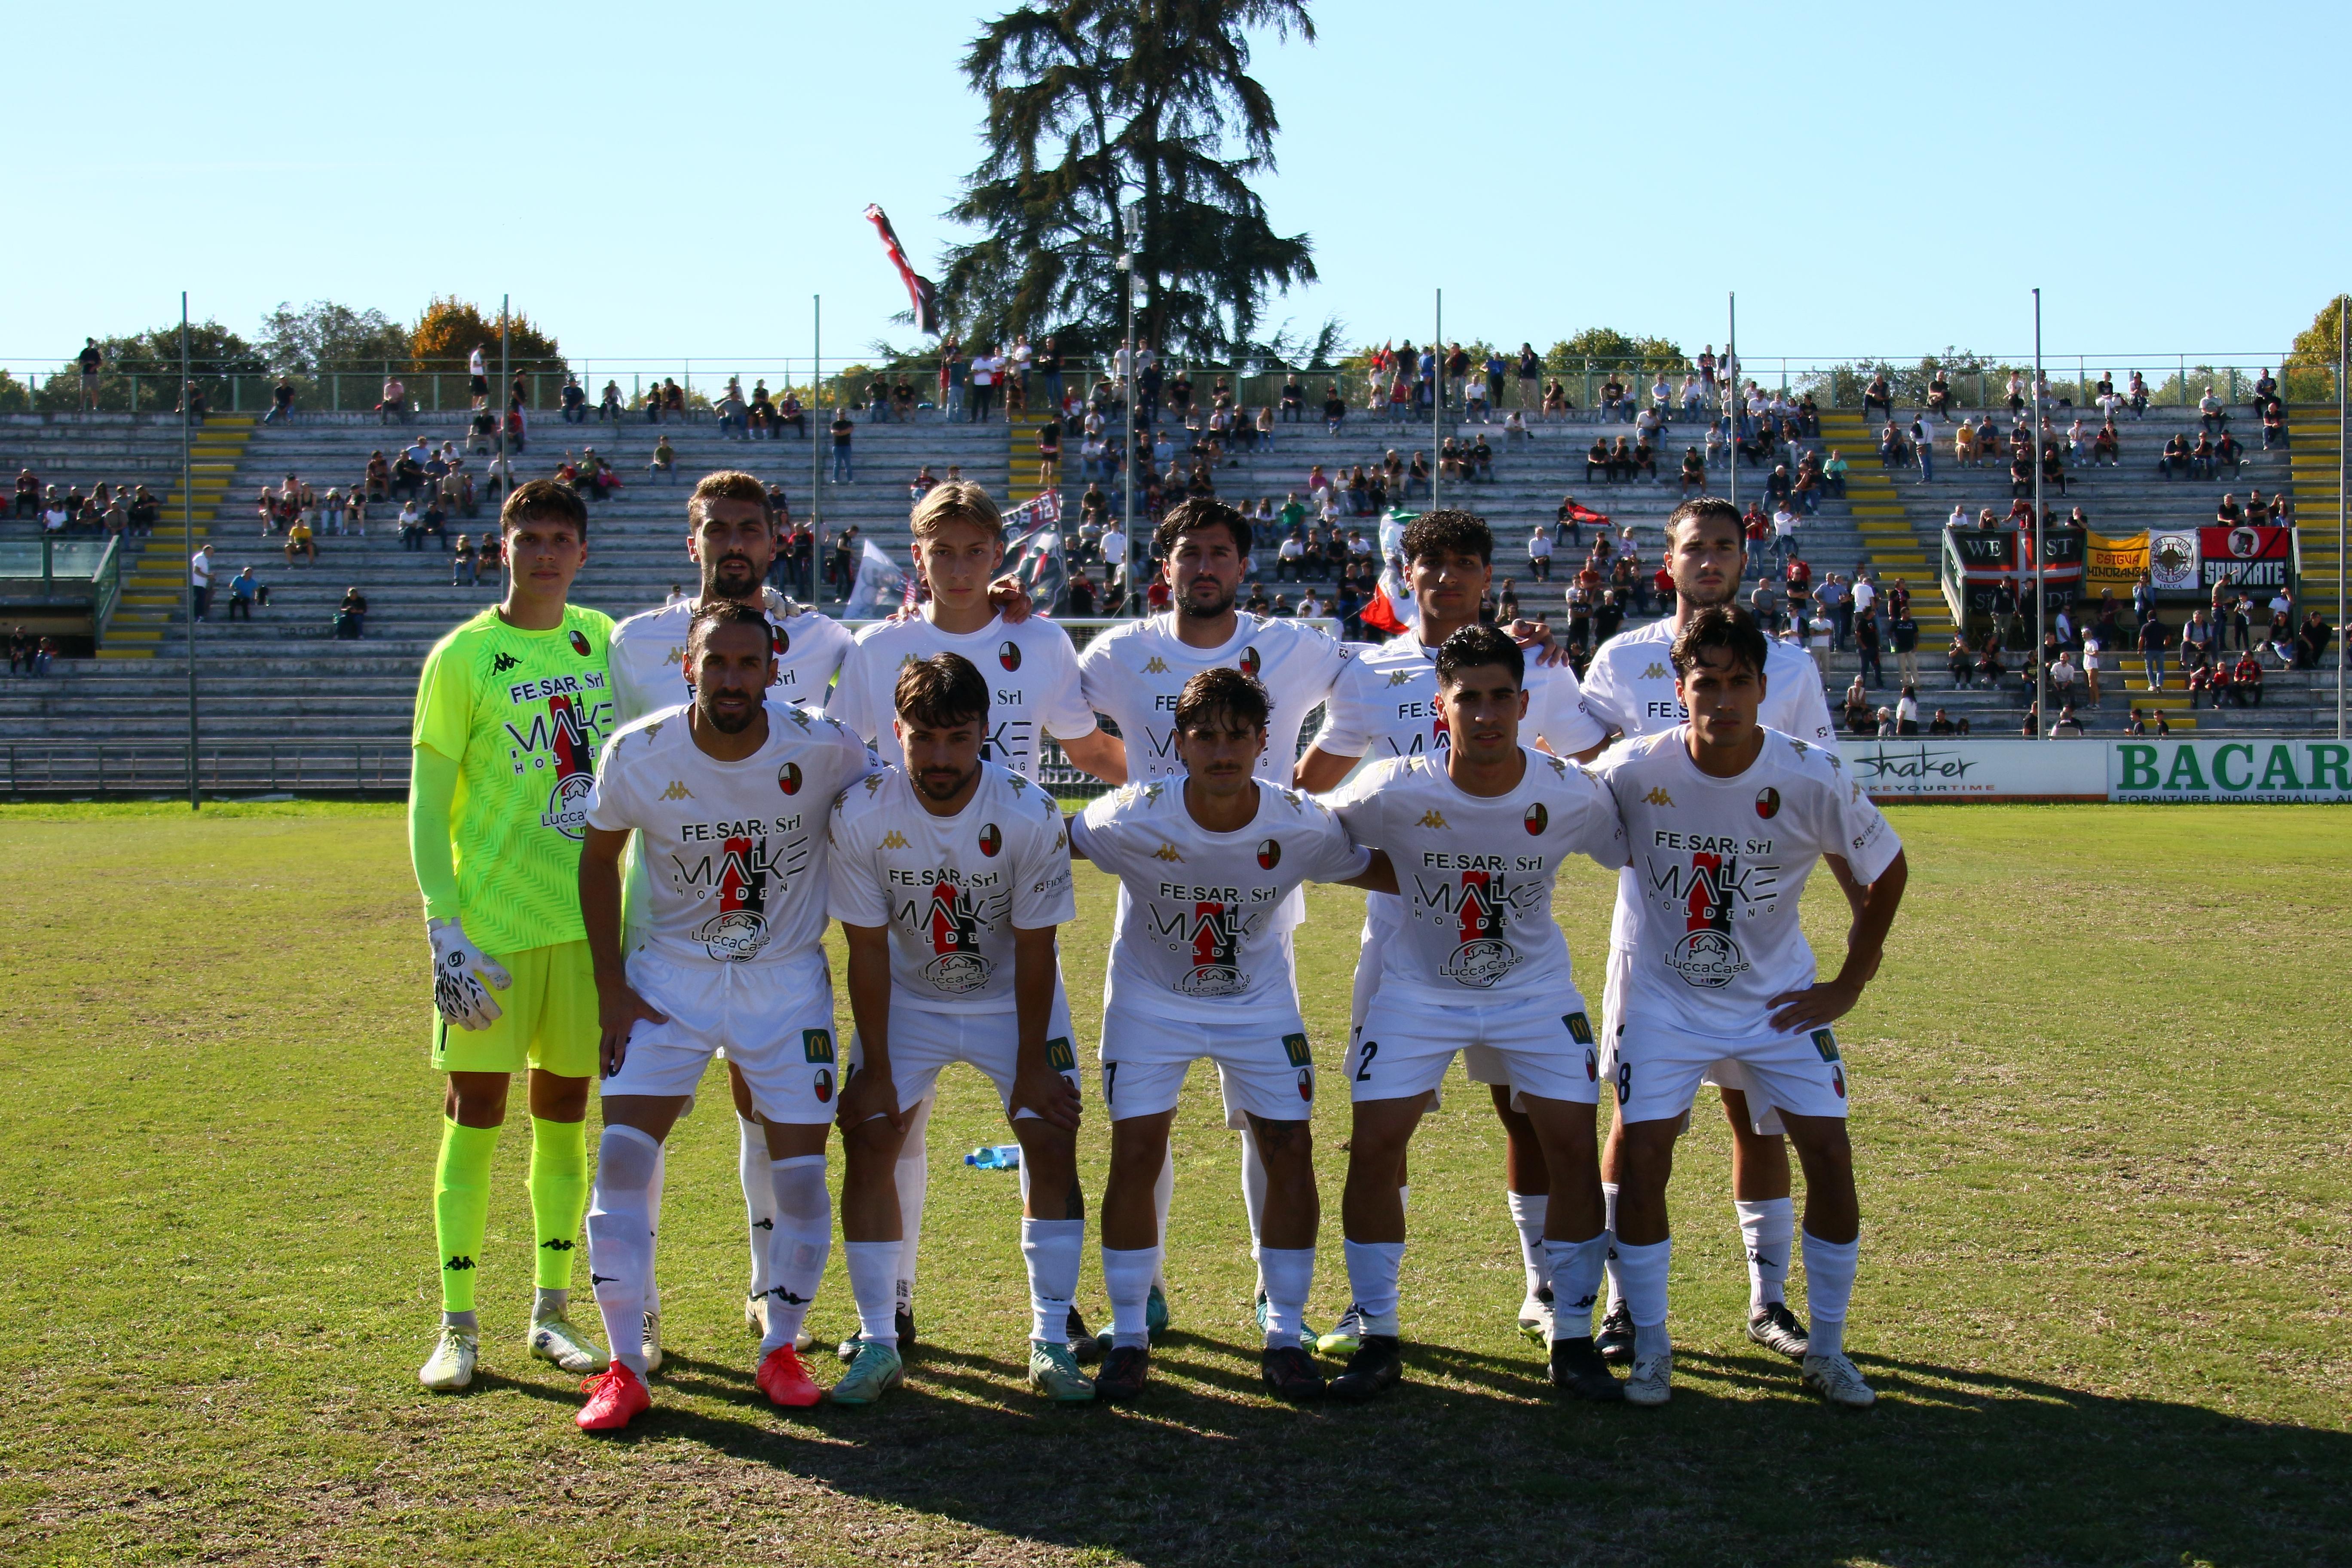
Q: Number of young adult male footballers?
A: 11